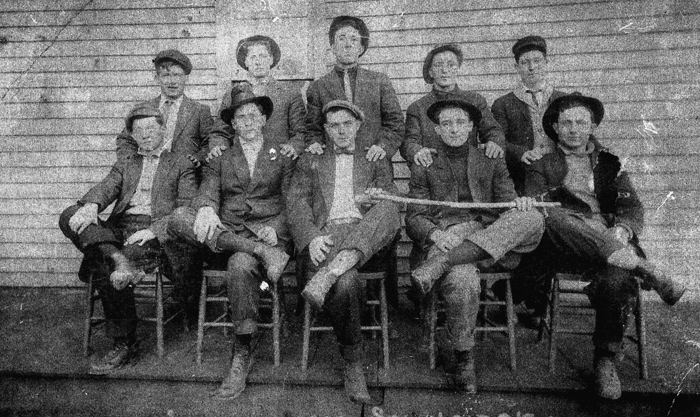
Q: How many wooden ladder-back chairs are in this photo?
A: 5